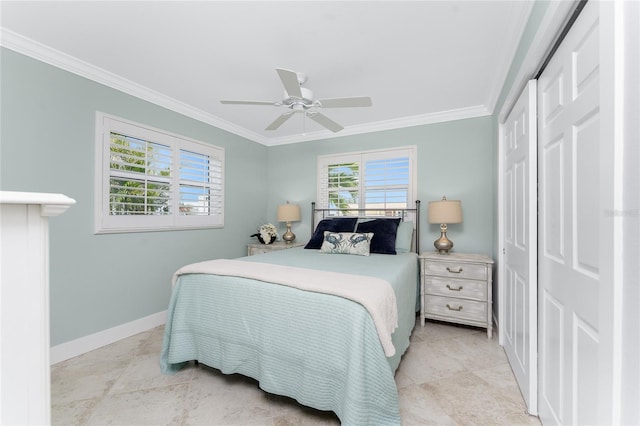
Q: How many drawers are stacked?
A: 3